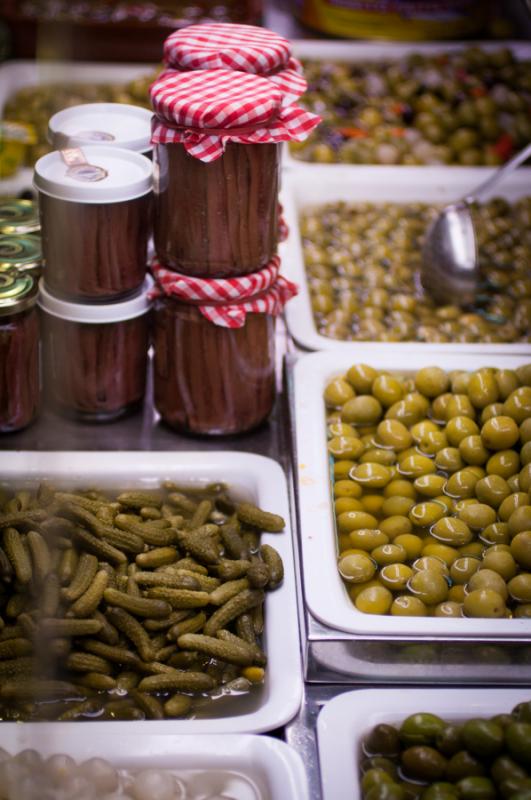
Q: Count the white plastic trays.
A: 7